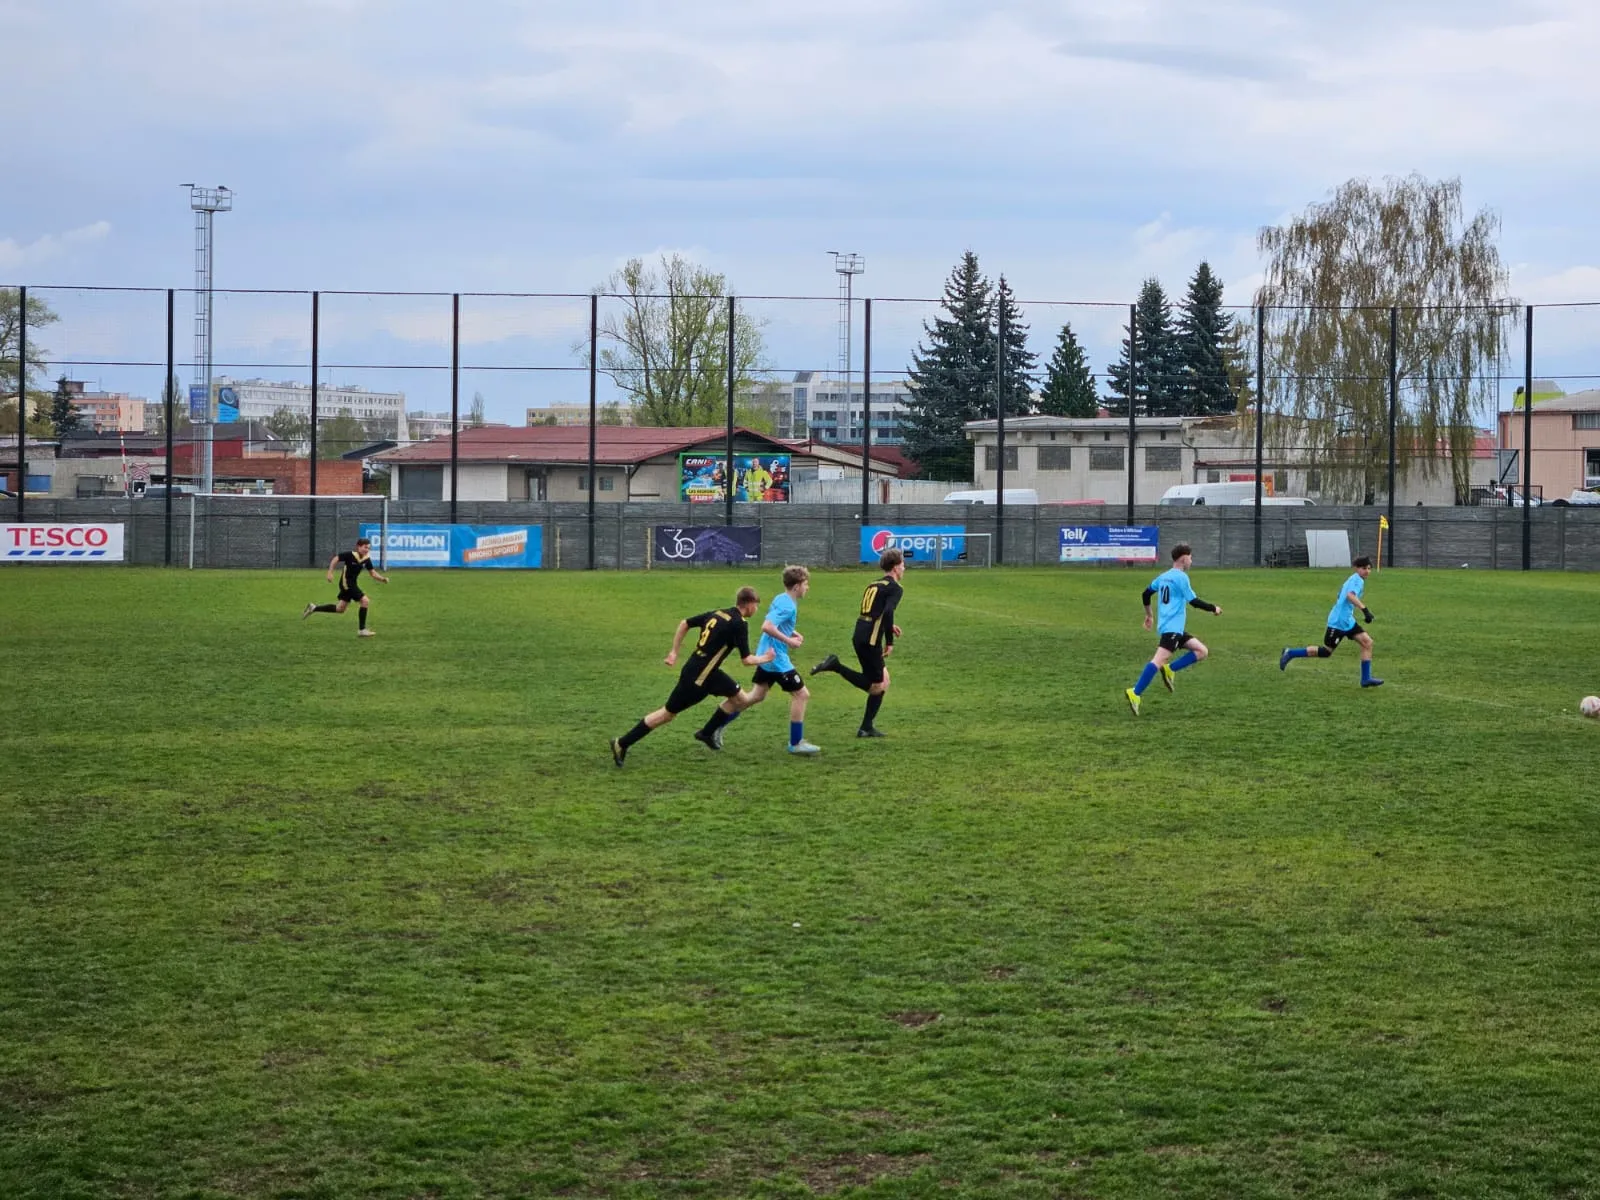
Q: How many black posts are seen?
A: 12